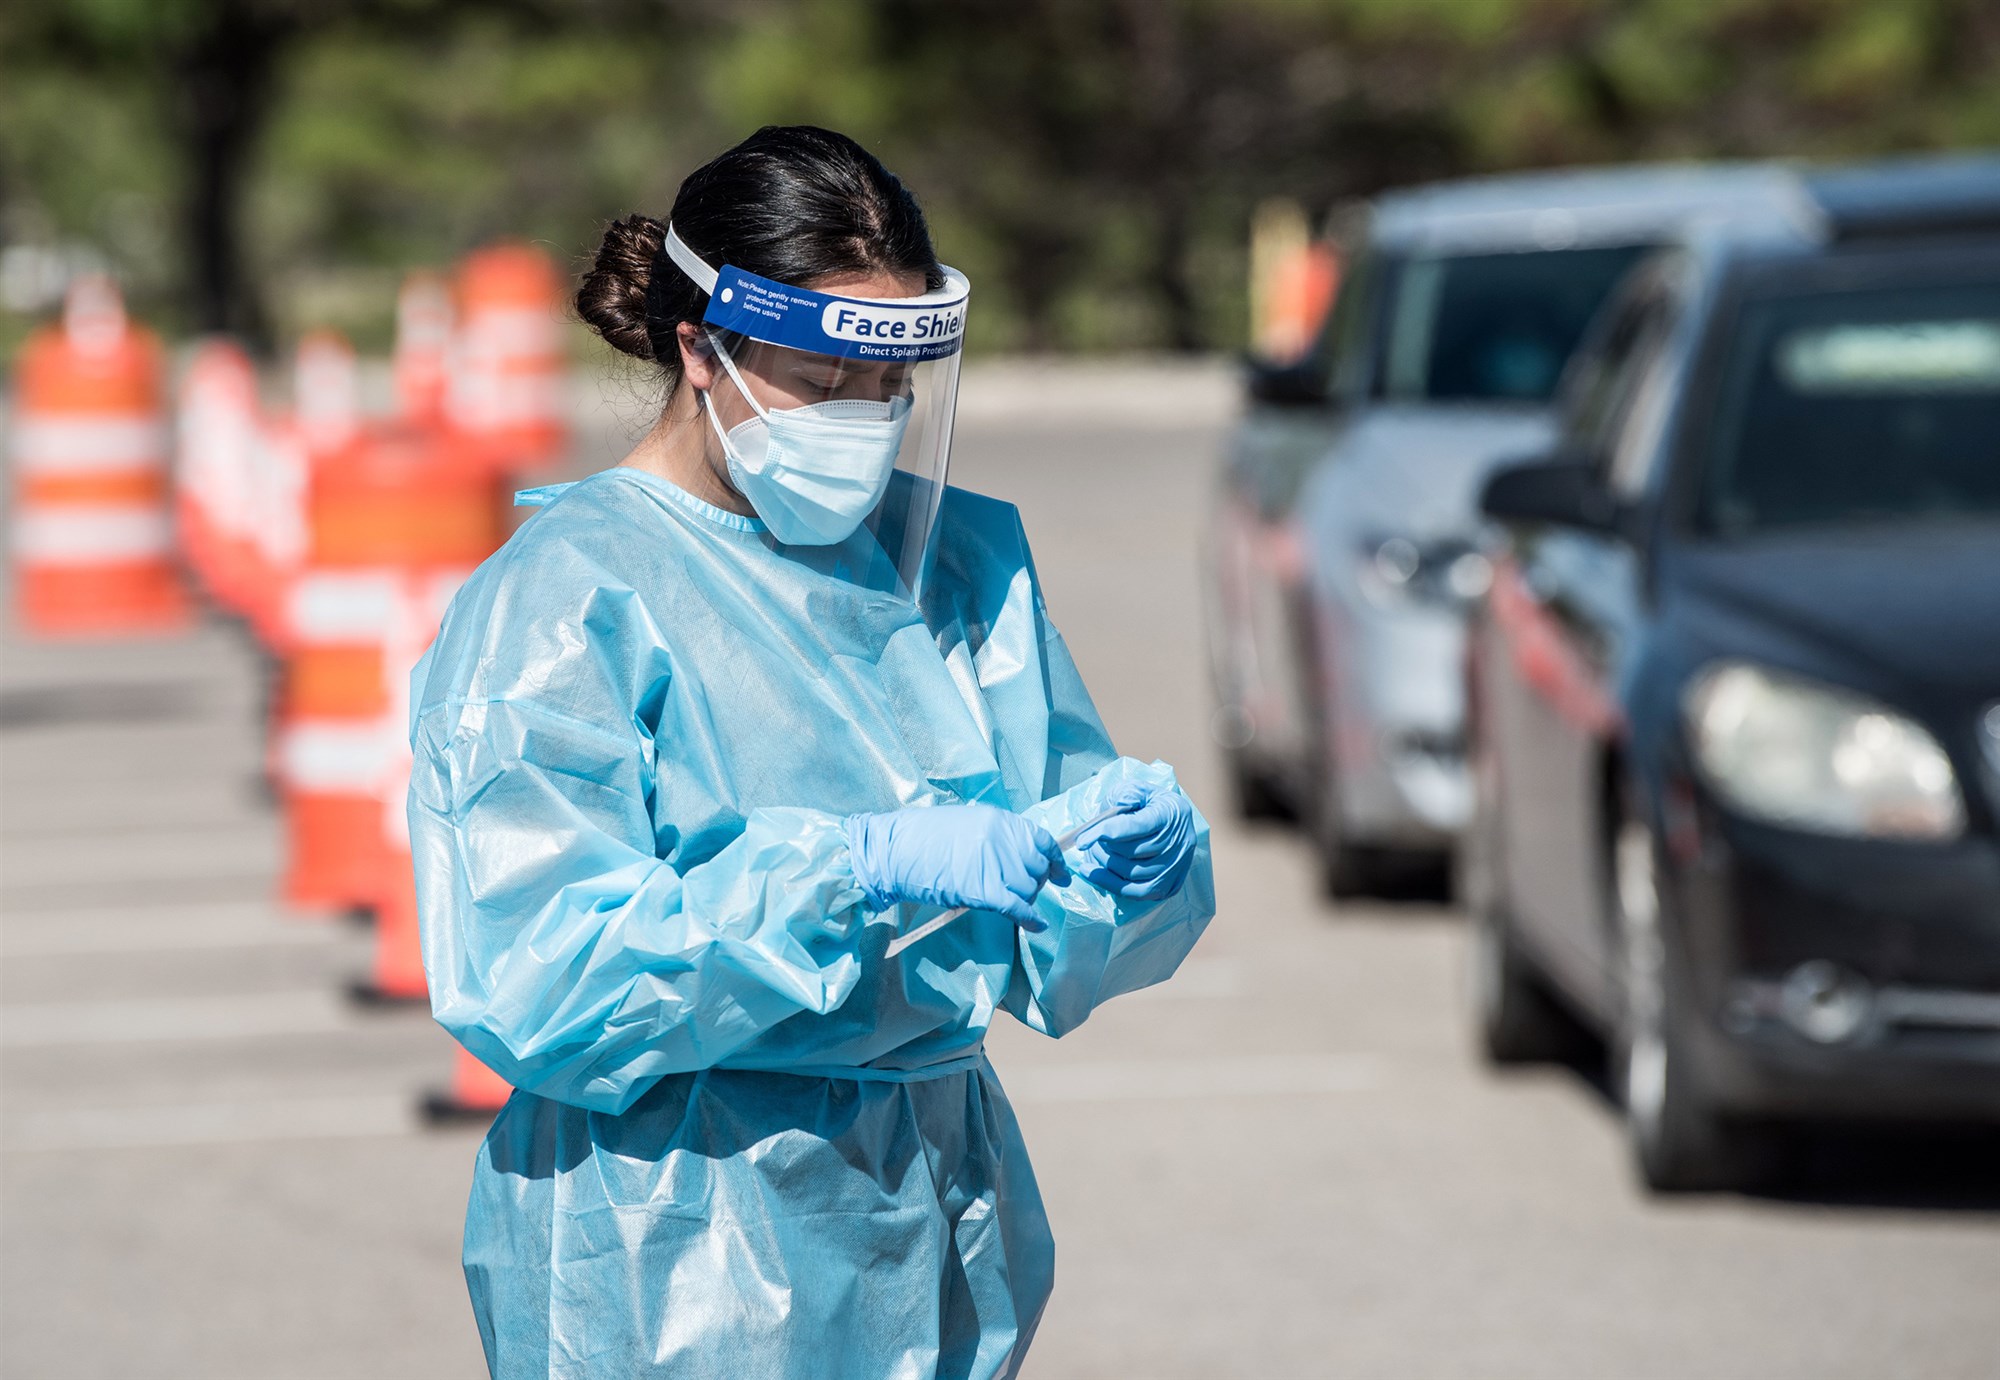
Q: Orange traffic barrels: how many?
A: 3